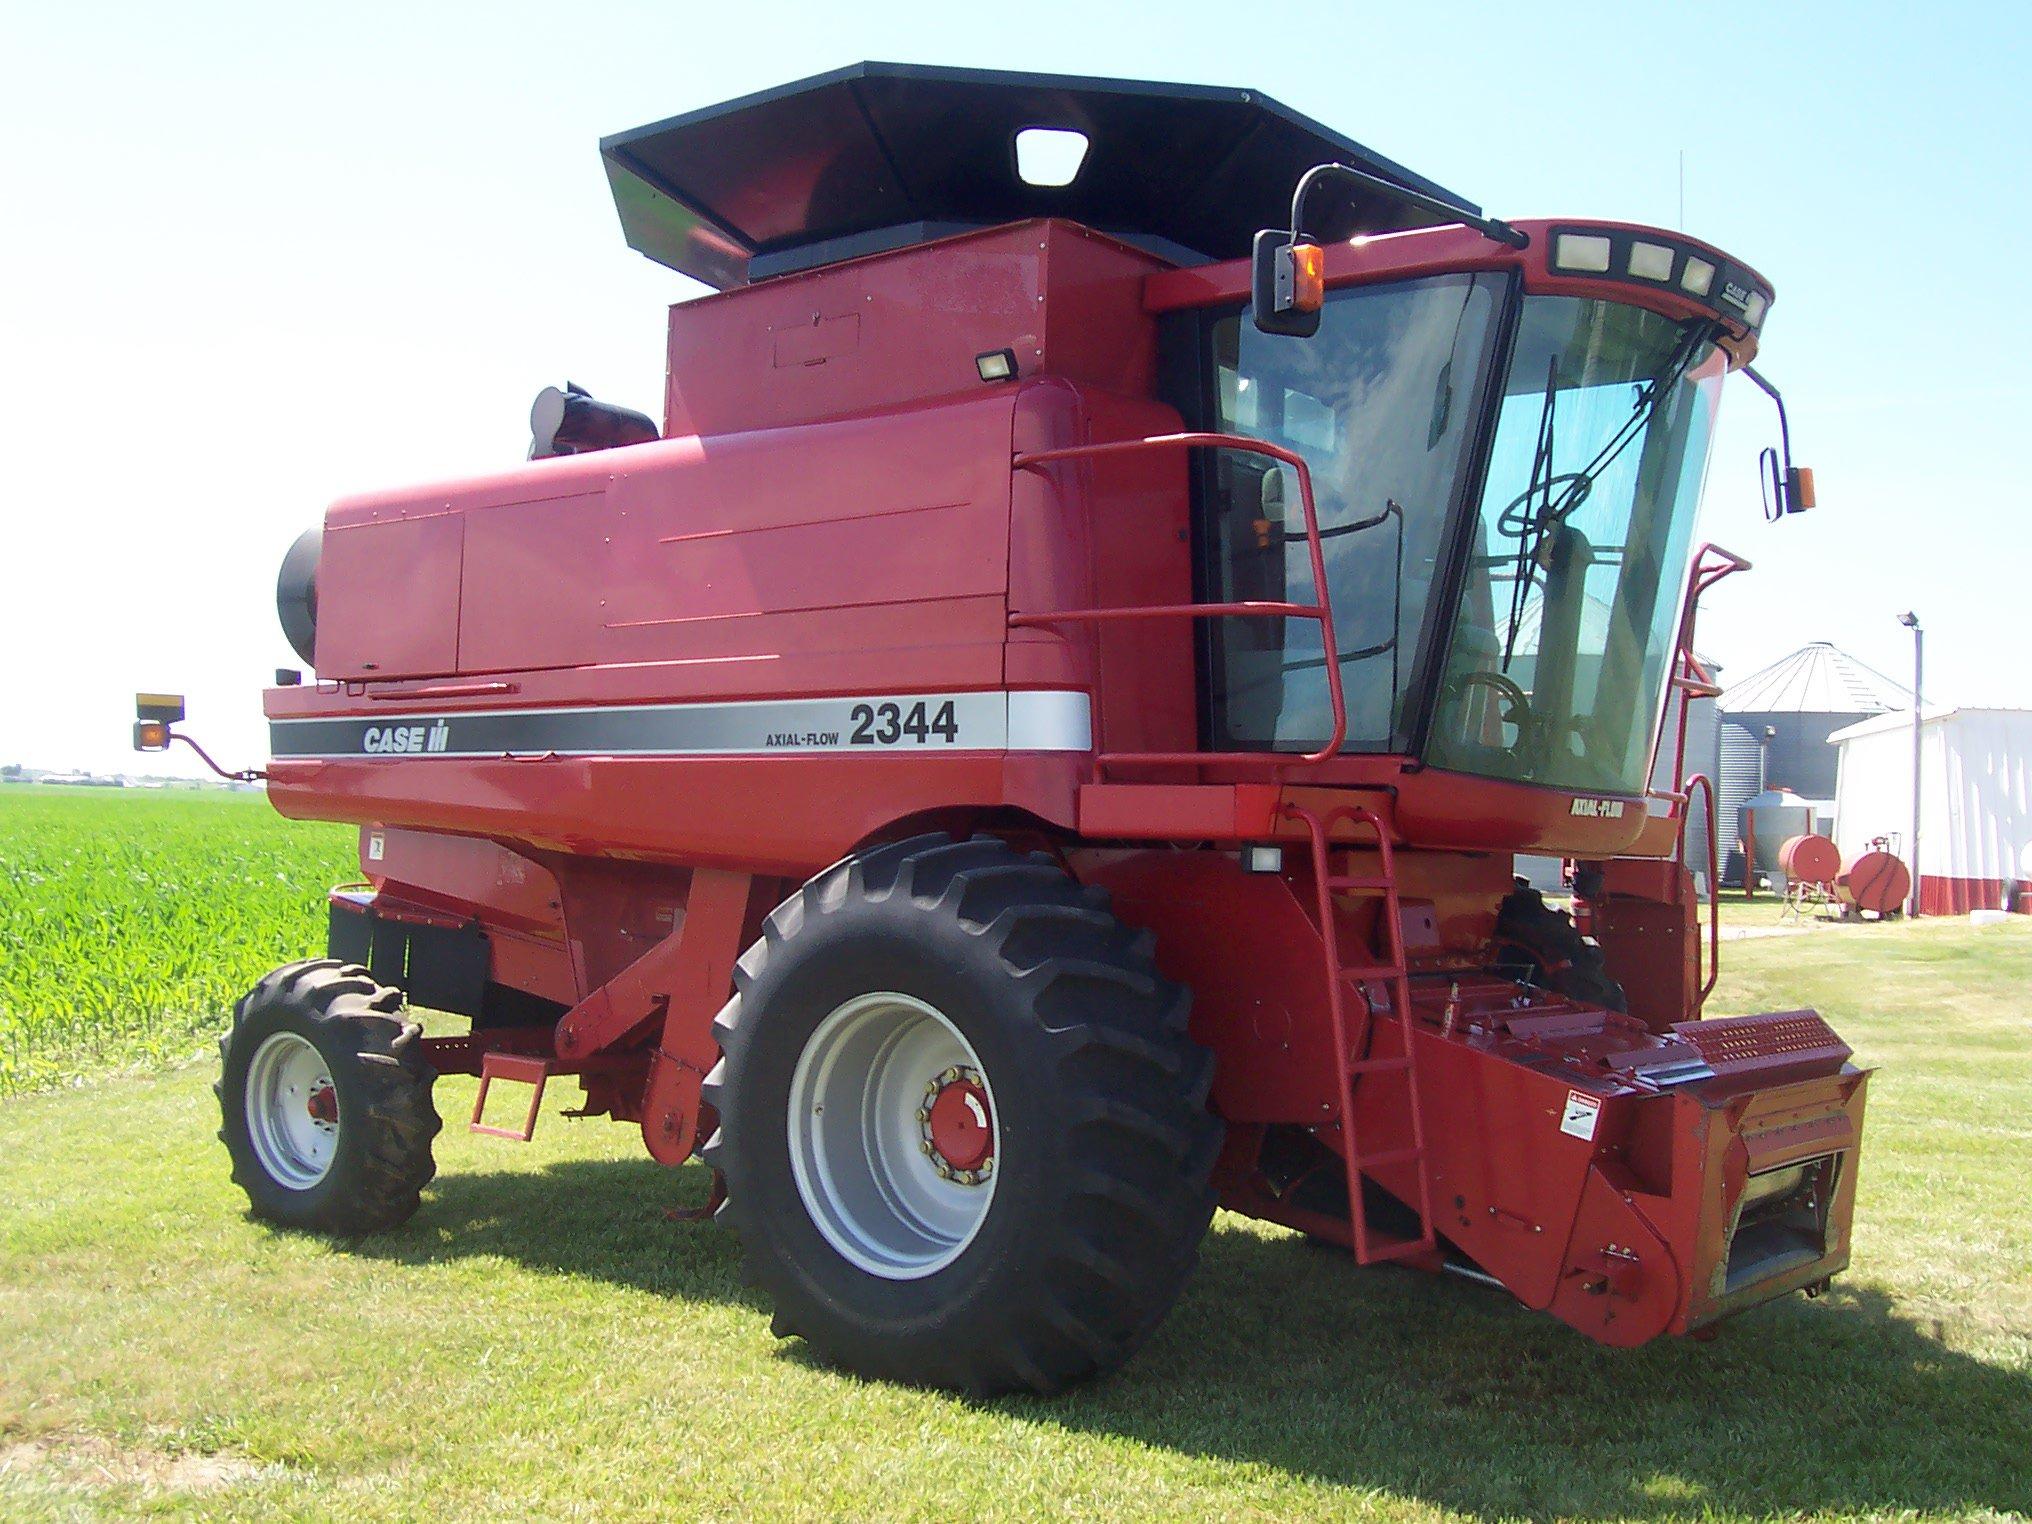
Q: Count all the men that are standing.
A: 0